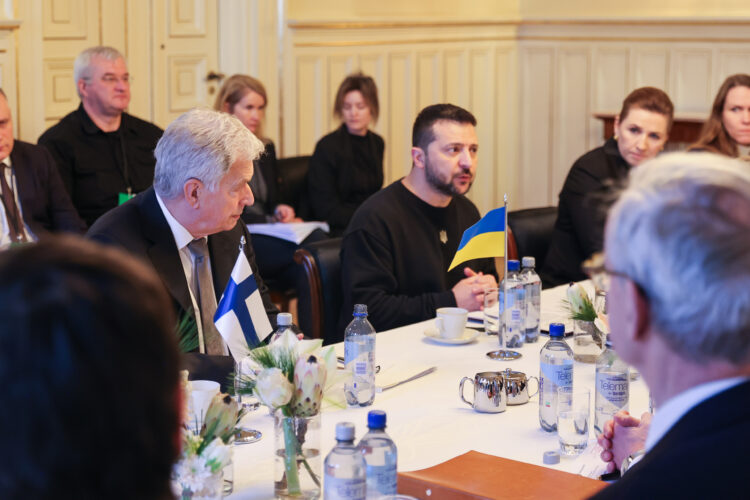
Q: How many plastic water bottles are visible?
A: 8